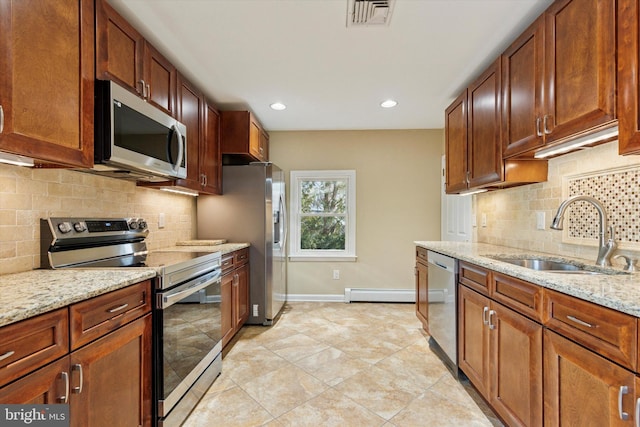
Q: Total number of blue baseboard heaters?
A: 0